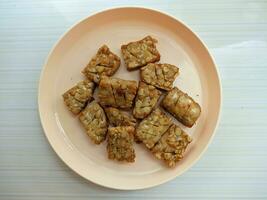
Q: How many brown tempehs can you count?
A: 12